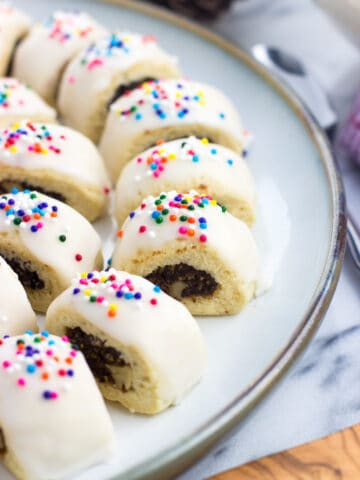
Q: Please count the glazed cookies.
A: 12